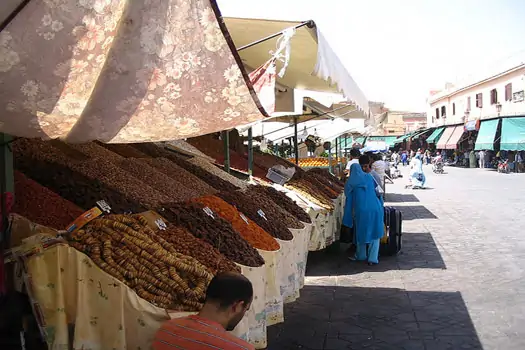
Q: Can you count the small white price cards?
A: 5